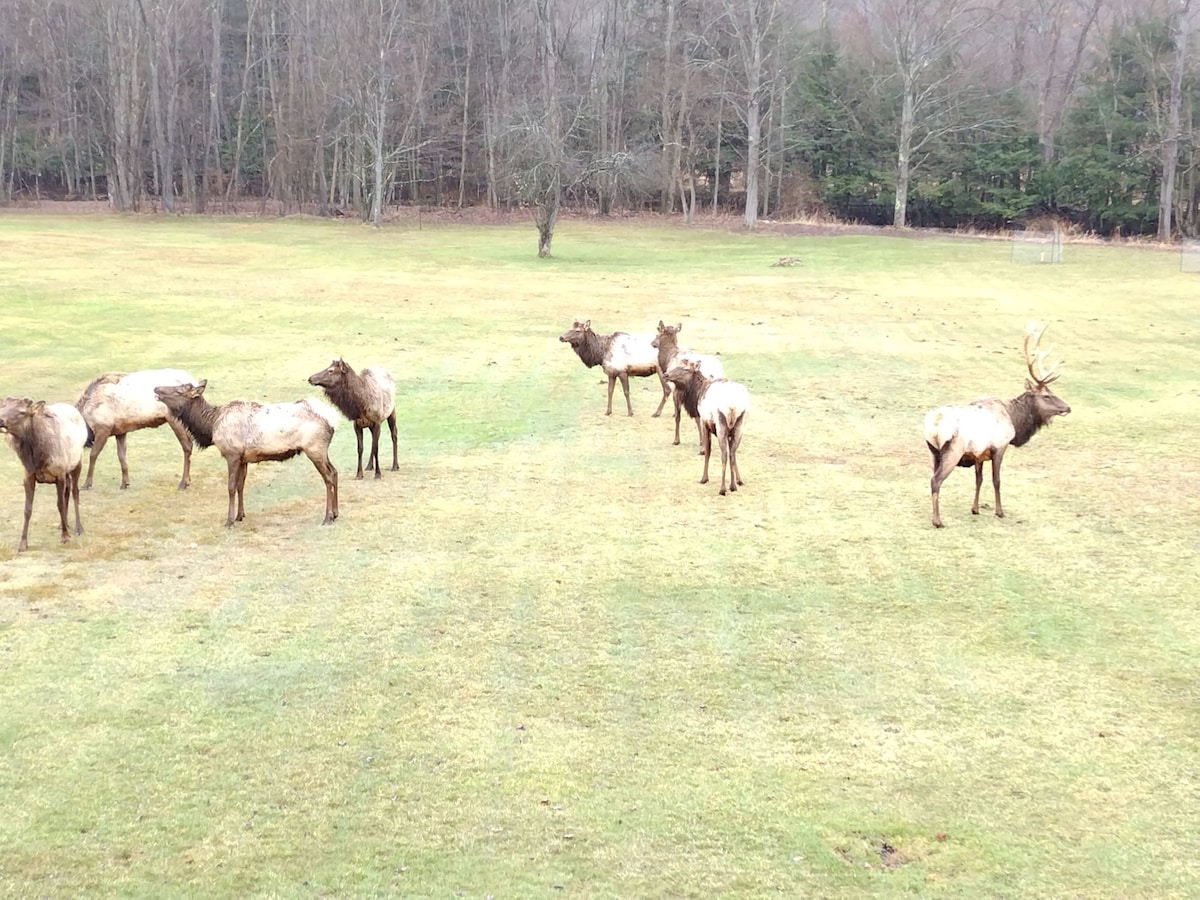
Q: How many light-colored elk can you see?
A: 8